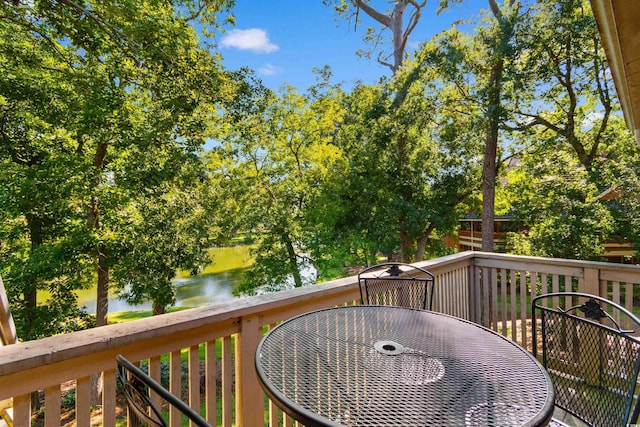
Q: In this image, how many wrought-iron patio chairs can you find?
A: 3